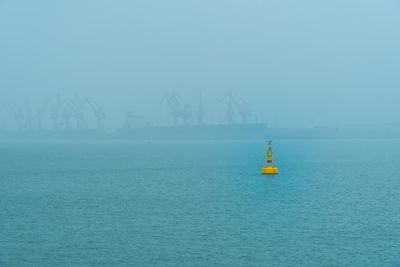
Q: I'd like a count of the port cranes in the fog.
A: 12